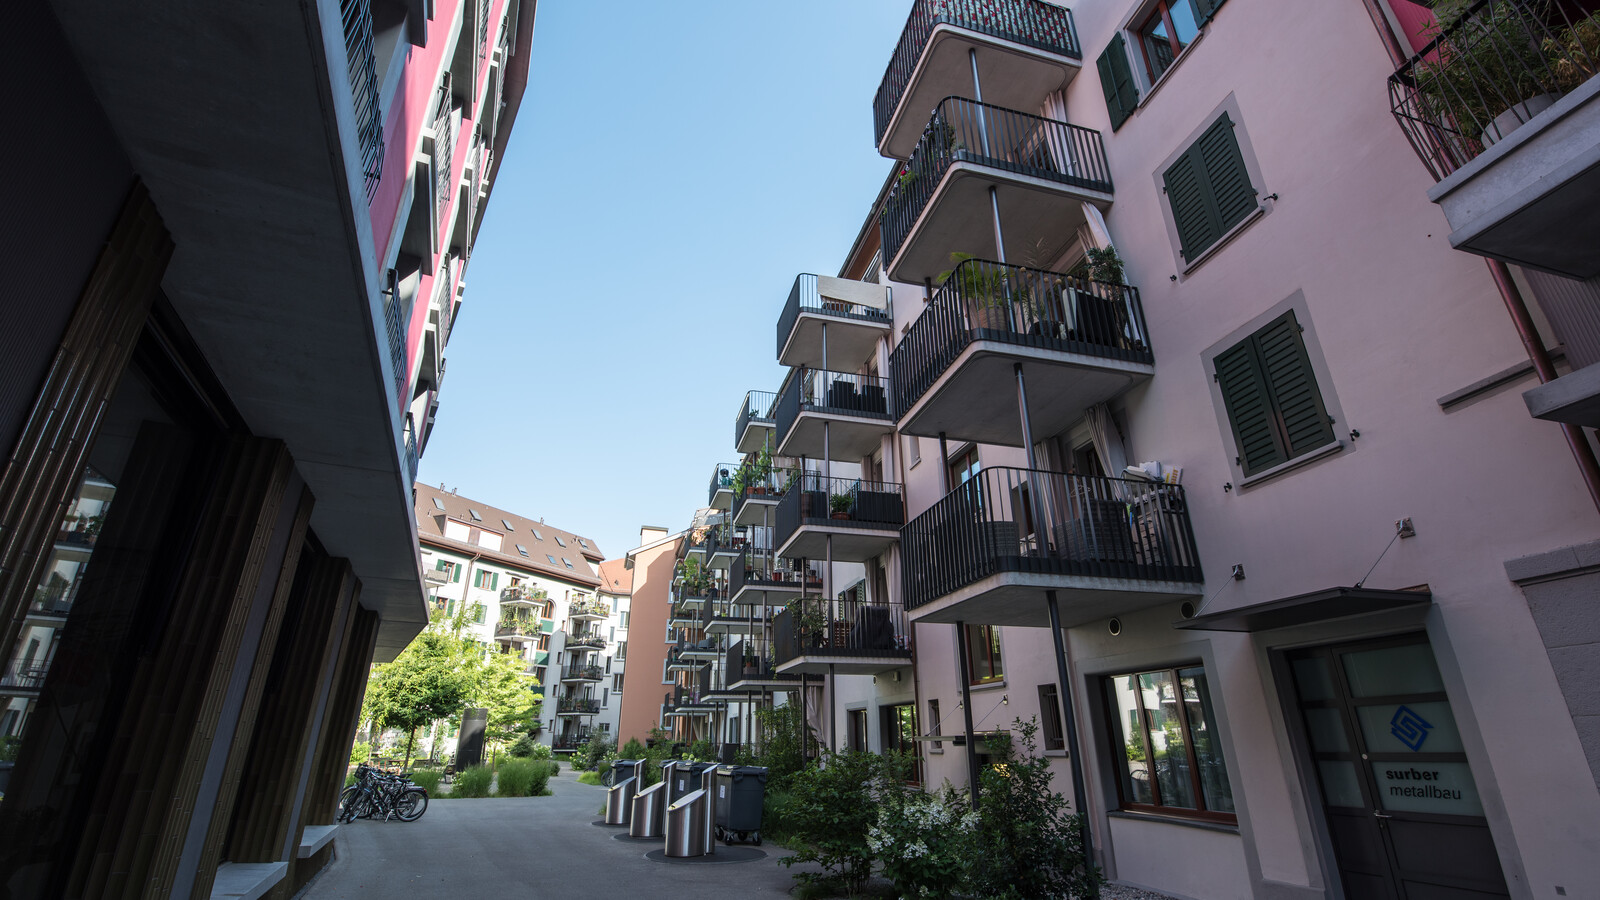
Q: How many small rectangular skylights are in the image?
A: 9